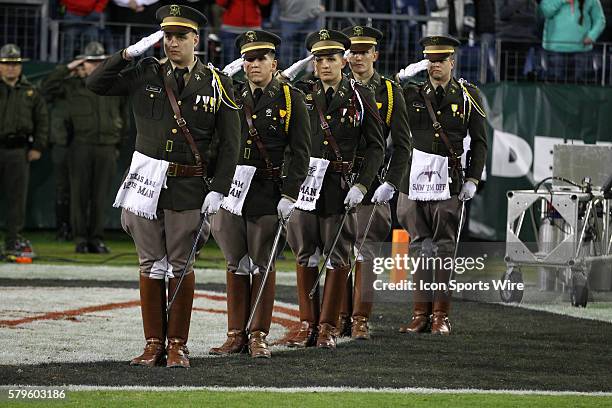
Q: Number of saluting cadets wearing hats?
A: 5